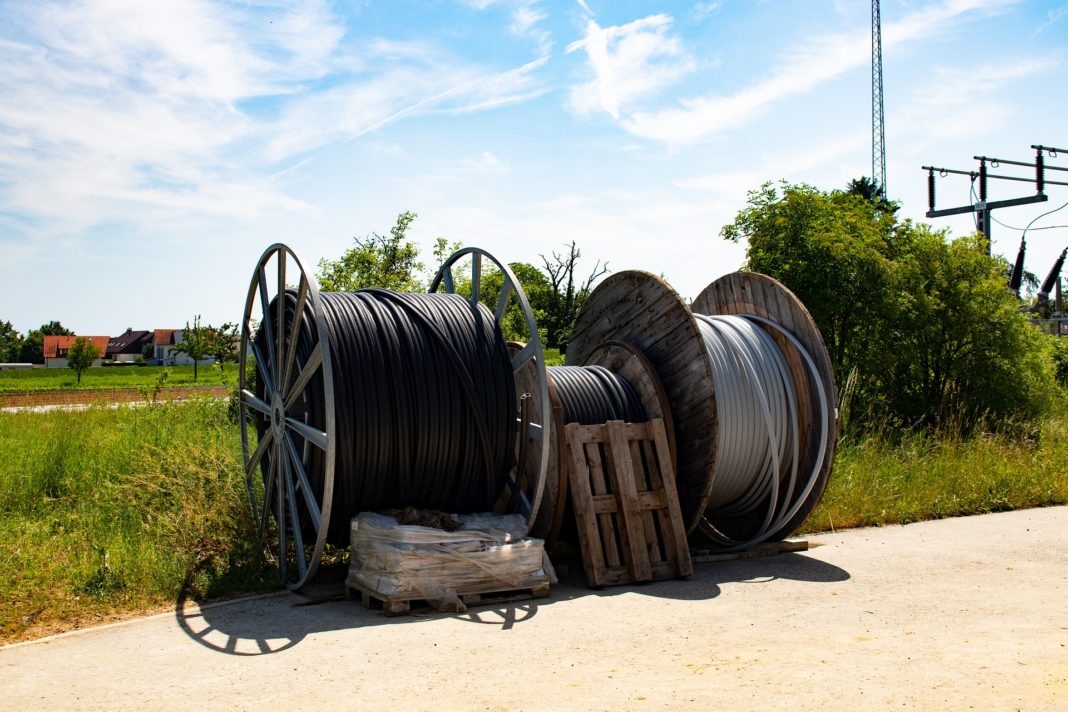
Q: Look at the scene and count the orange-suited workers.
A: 0